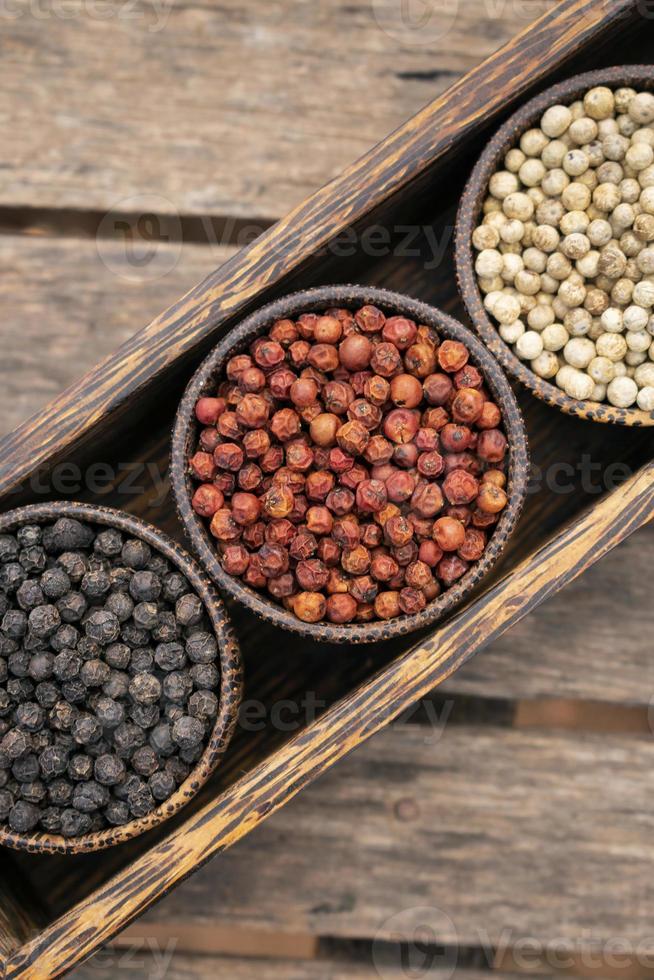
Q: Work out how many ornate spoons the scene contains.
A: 0